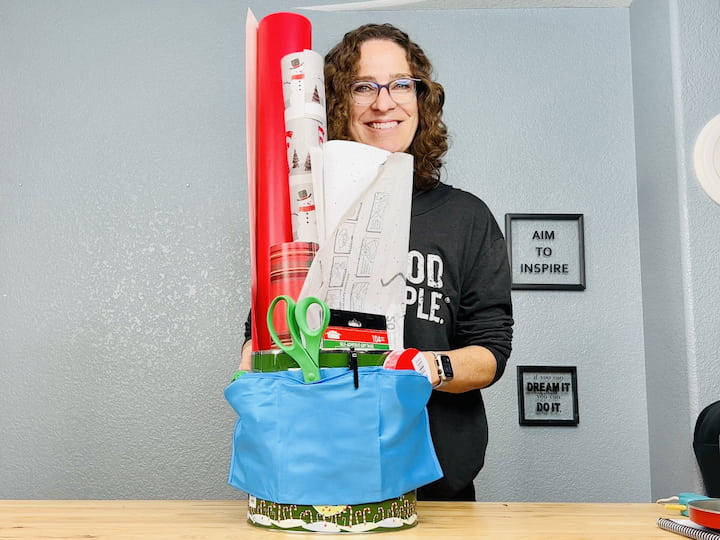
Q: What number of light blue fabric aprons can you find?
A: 1